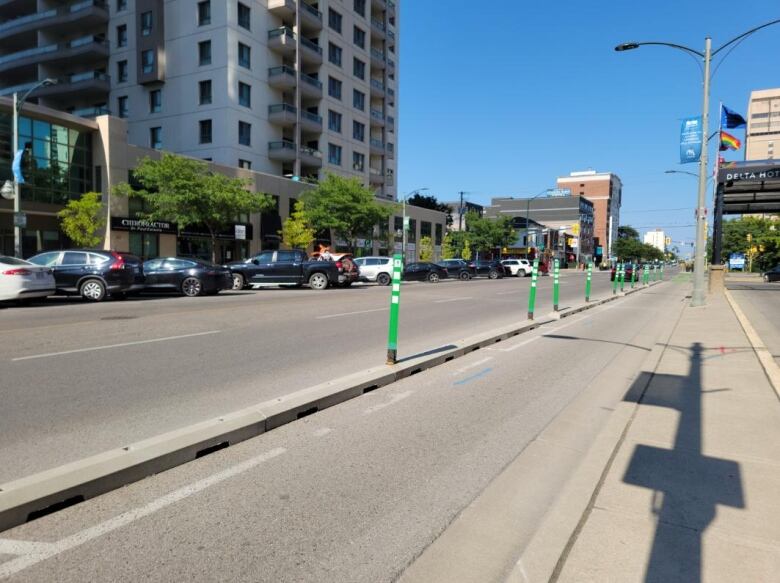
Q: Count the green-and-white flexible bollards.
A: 11